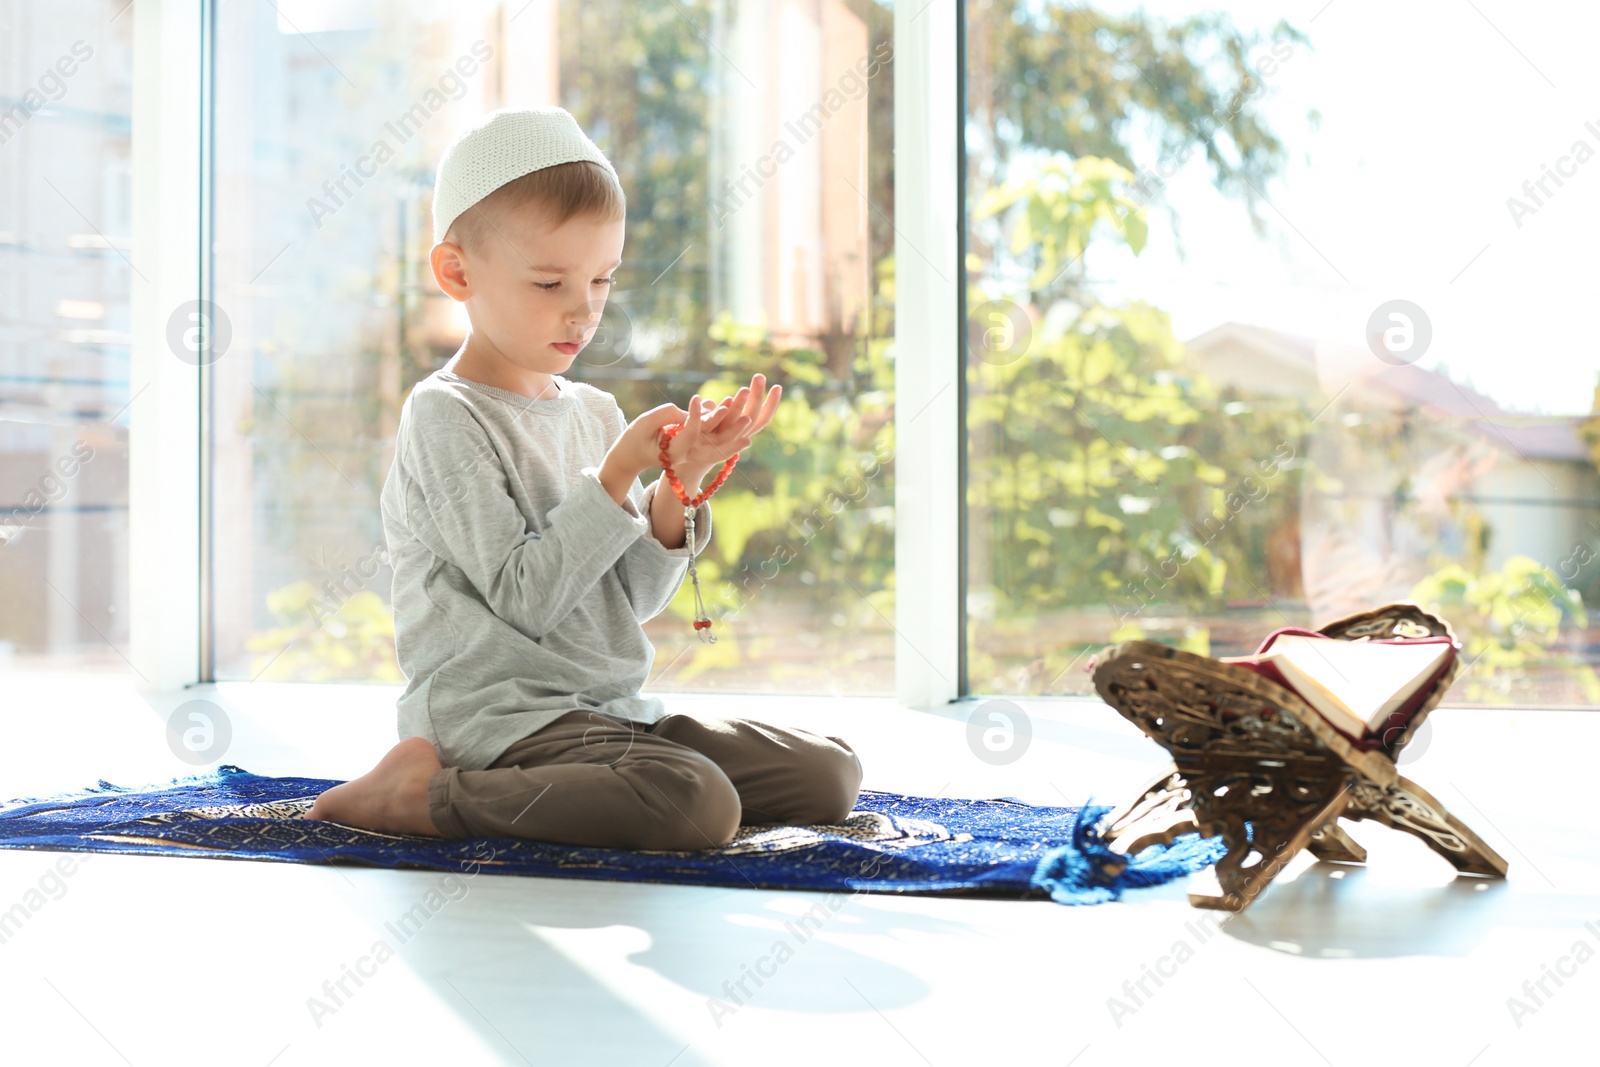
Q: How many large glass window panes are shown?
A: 3